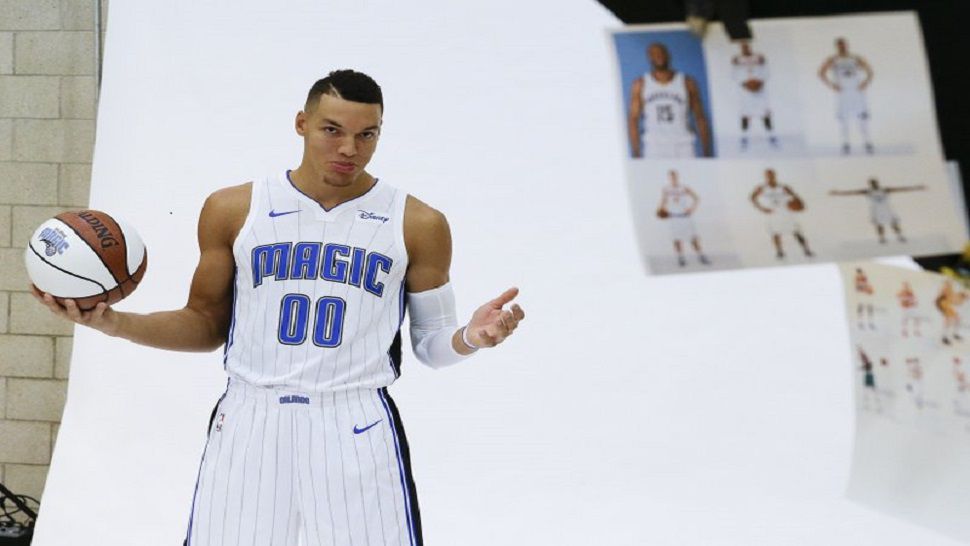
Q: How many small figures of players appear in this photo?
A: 12